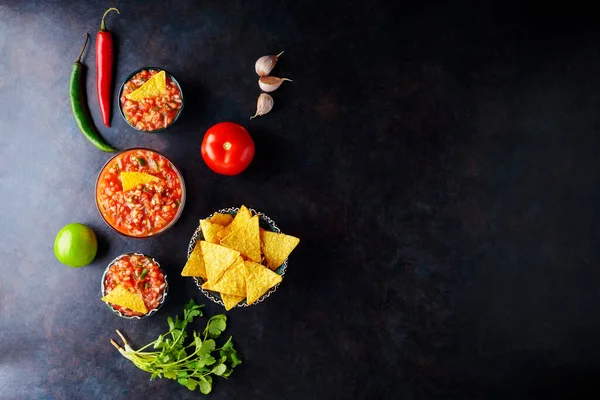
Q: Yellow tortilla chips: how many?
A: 13